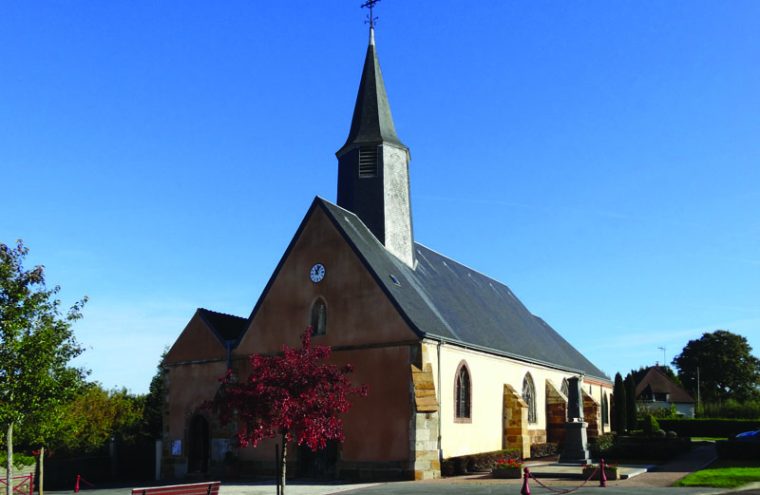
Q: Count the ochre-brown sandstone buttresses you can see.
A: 4